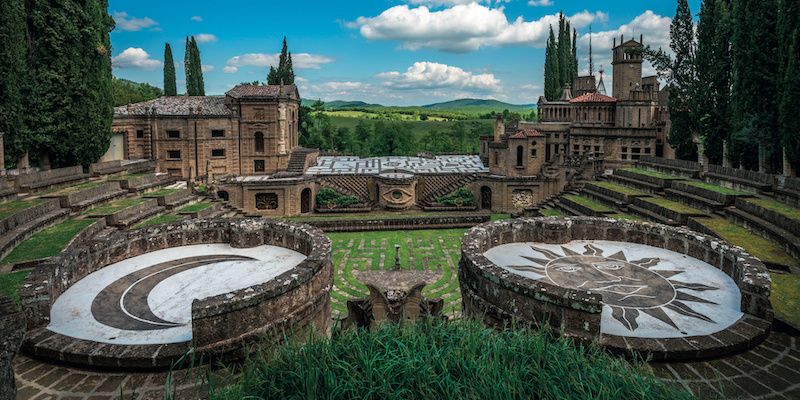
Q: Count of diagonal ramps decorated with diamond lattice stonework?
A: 2